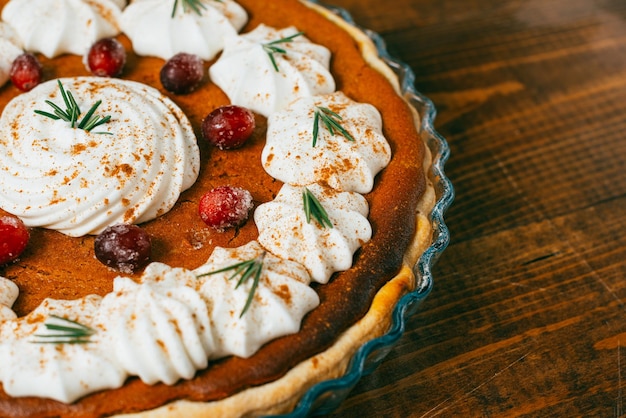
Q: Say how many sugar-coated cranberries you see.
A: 7